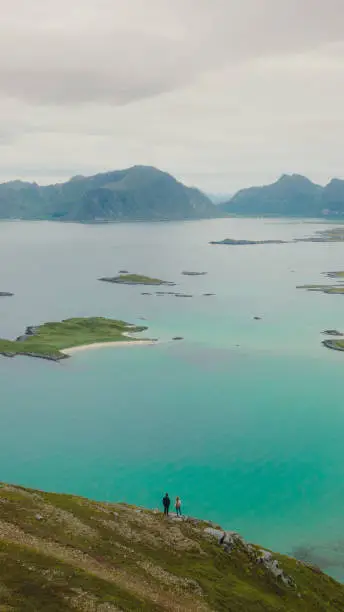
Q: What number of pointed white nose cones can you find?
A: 0